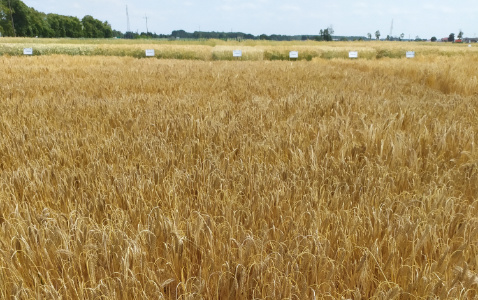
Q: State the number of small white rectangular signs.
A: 6